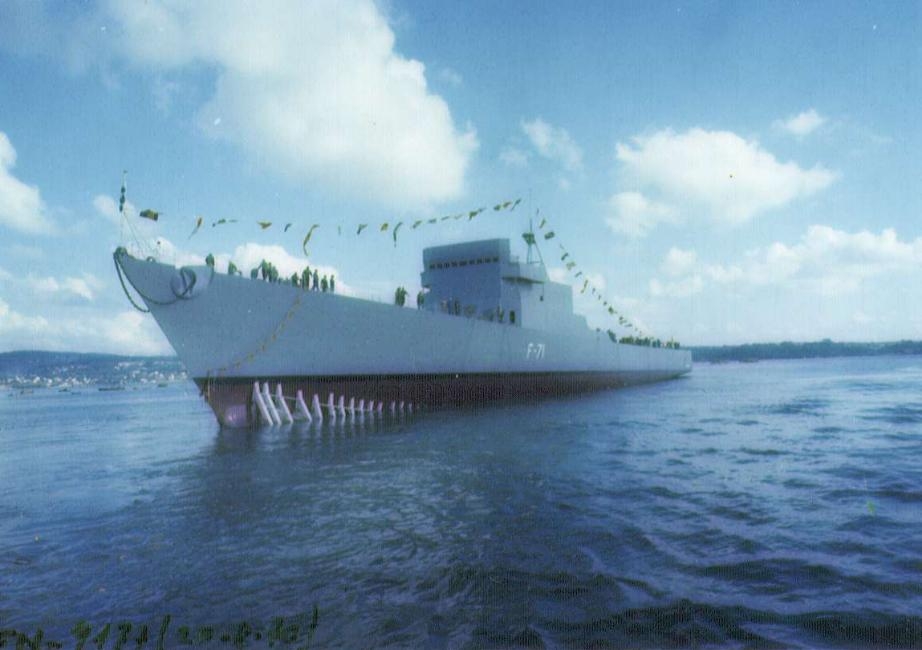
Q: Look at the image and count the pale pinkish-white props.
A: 14